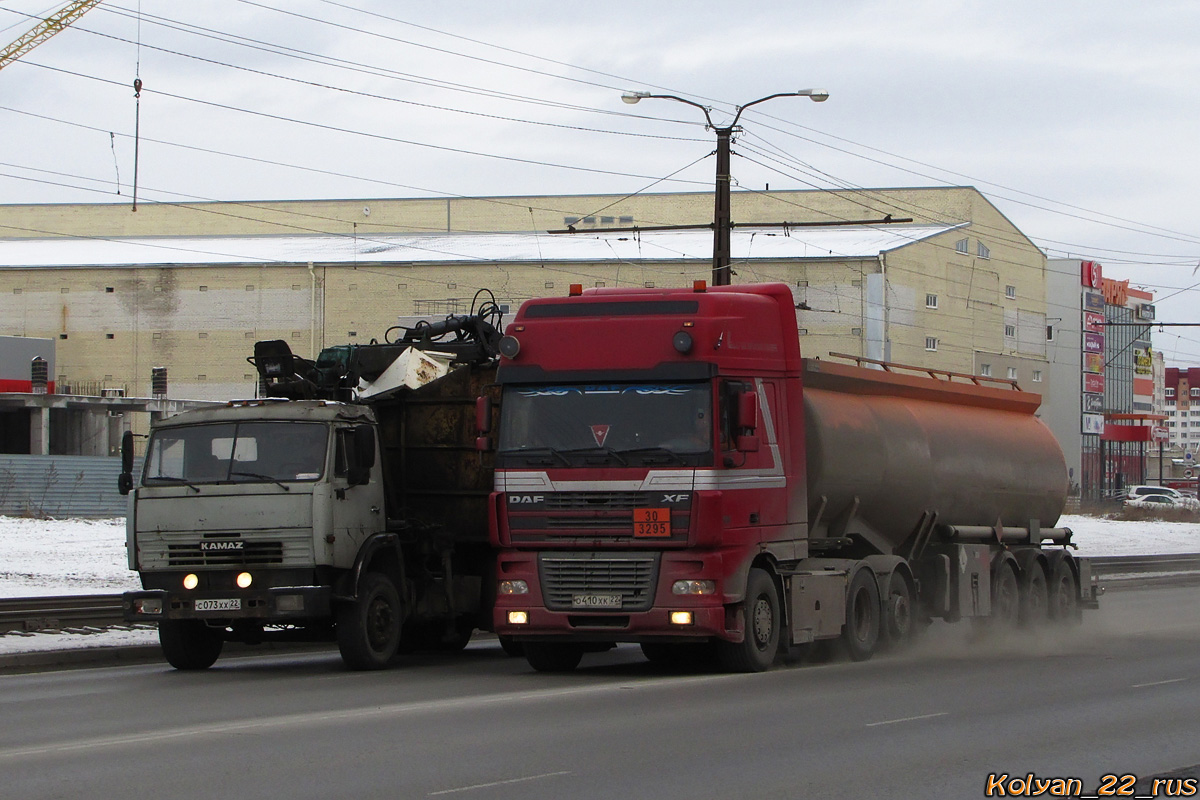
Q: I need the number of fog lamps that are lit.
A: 4